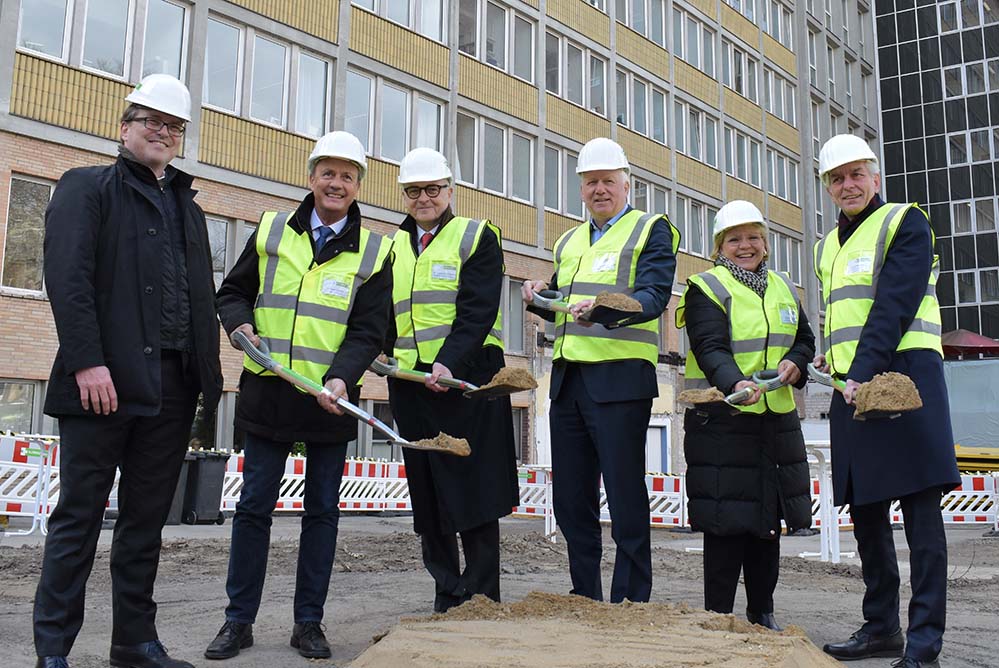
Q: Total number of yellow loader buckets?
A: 0